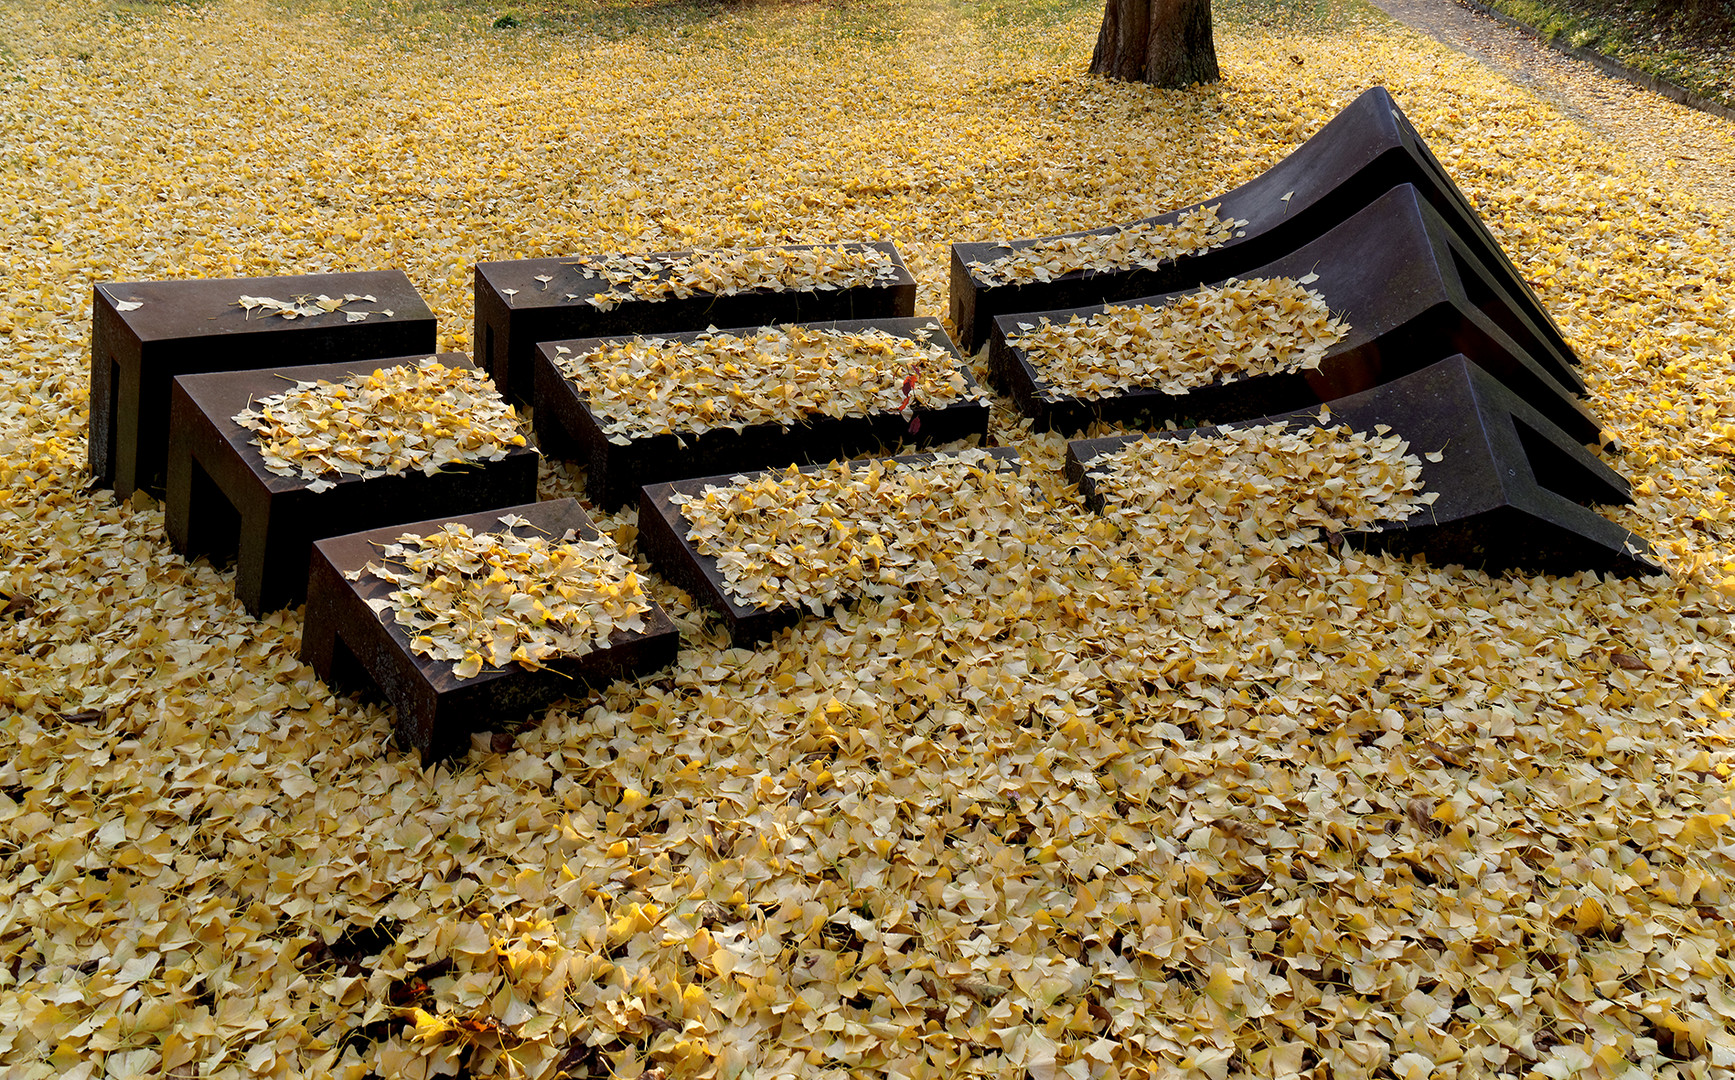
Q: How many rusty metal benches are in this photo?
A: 9